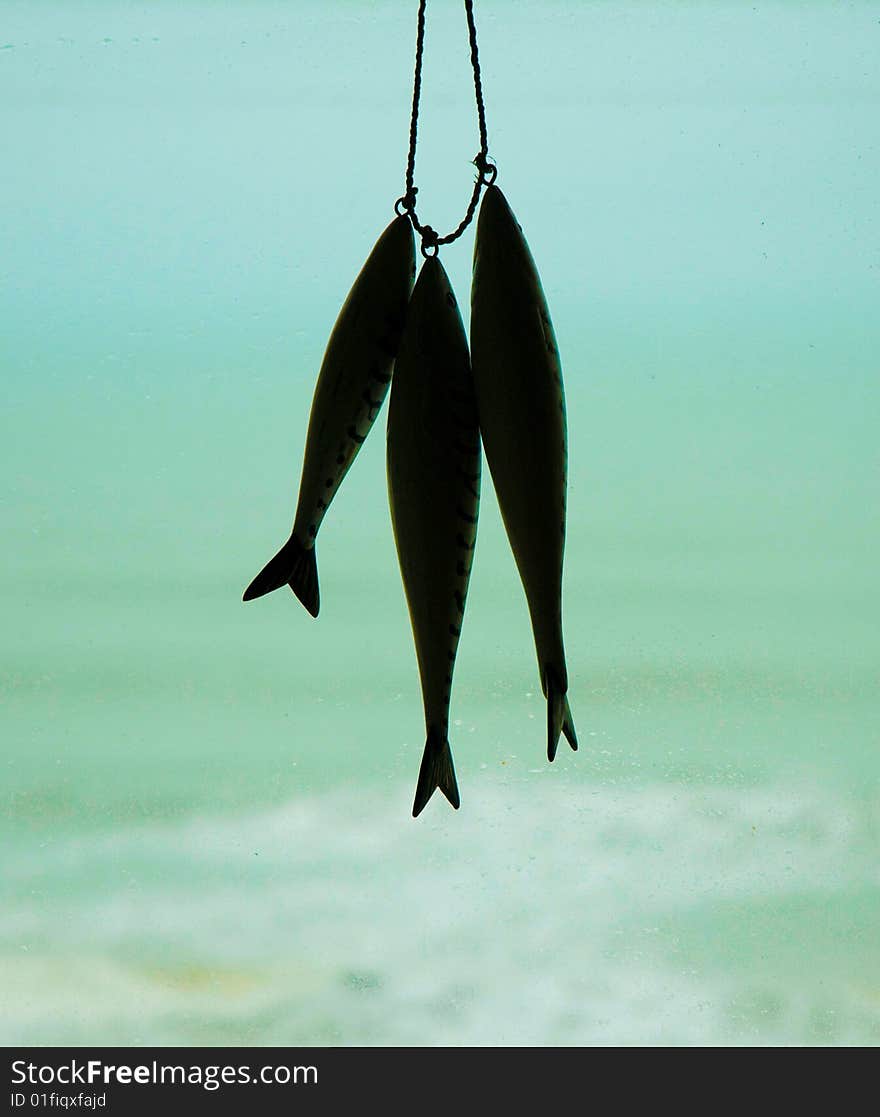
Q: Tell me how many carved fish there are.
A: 3